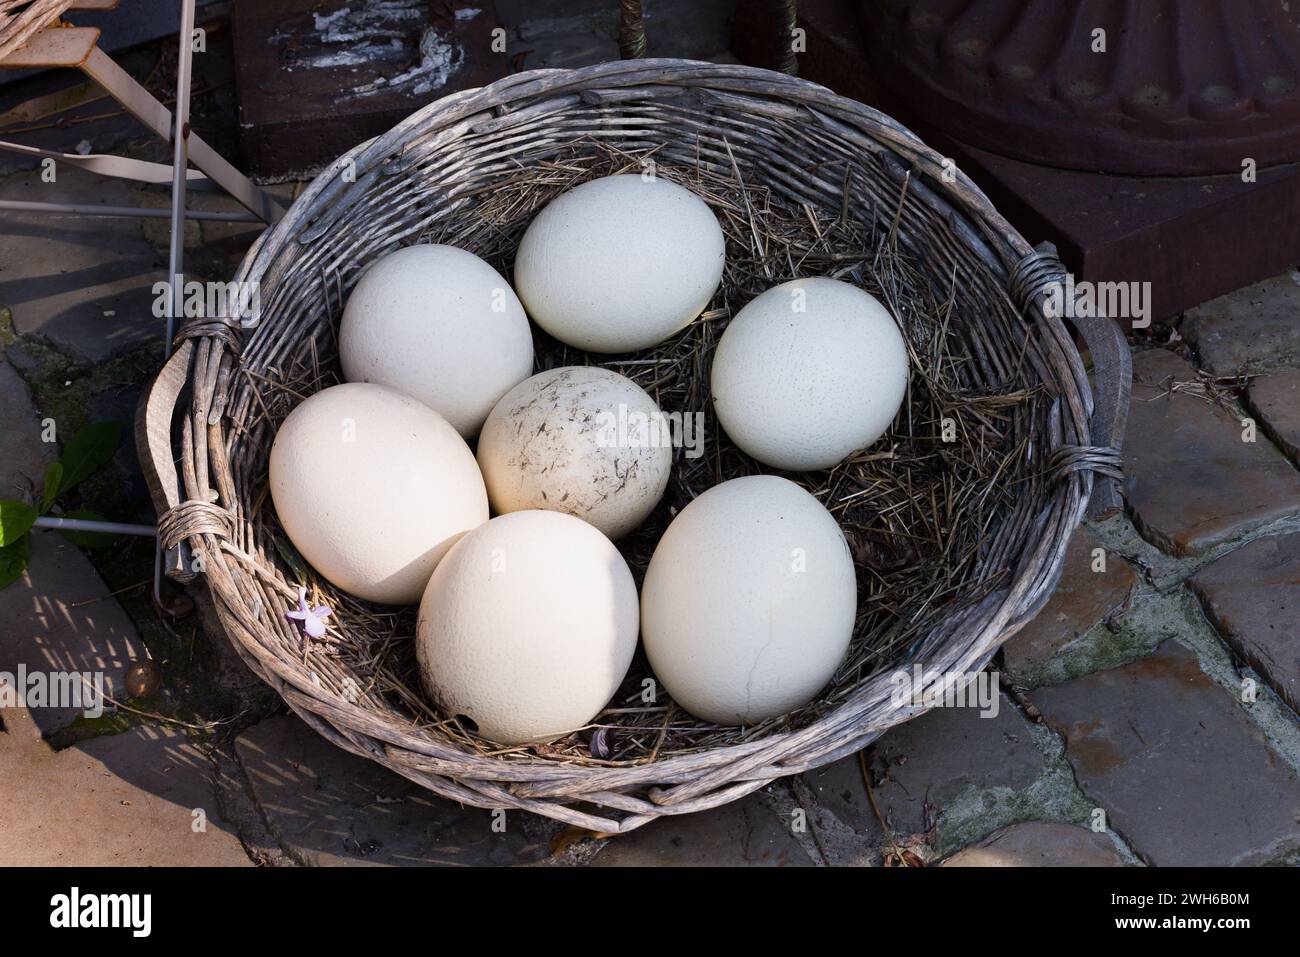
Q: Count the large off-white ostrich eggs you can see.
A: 7